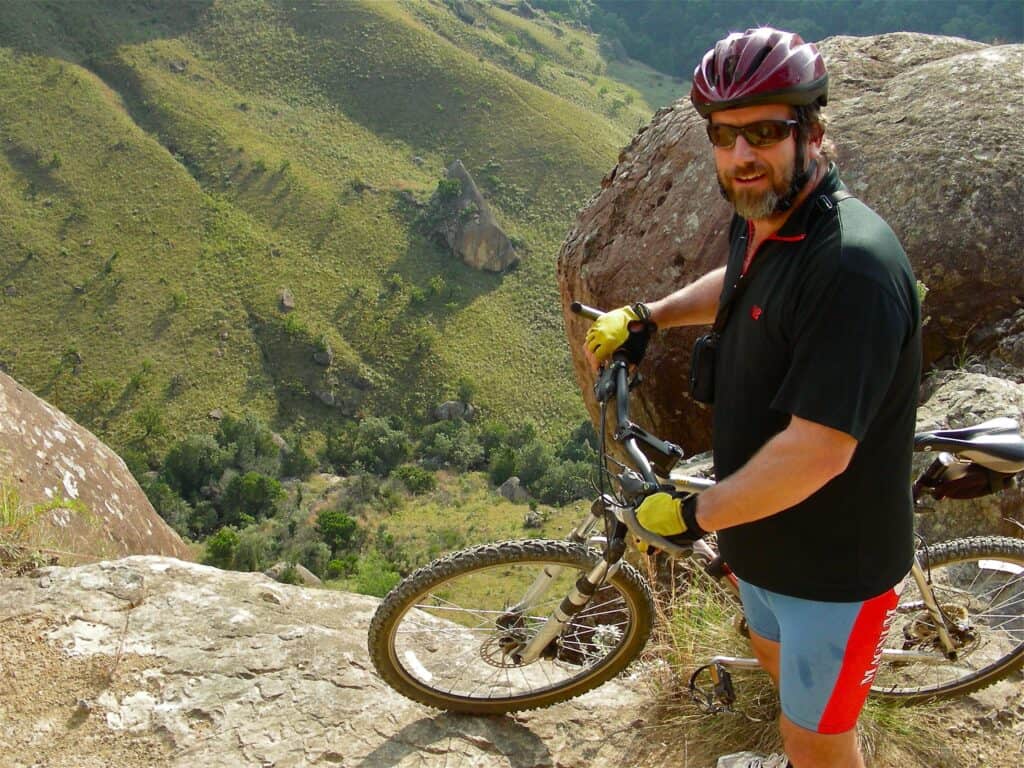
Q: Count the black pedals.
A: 1